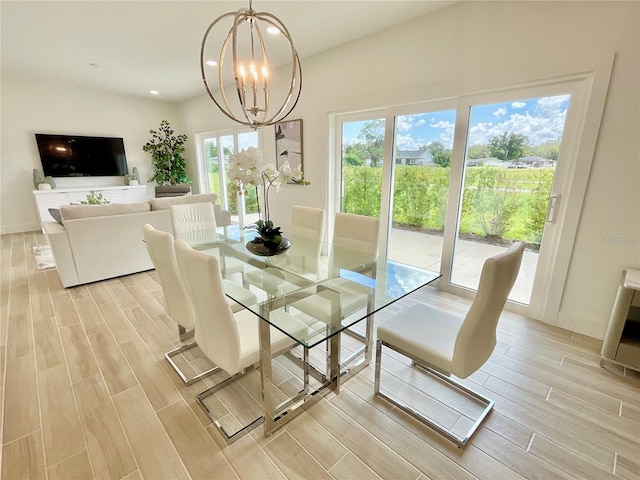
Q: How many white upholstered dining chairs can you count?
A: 6